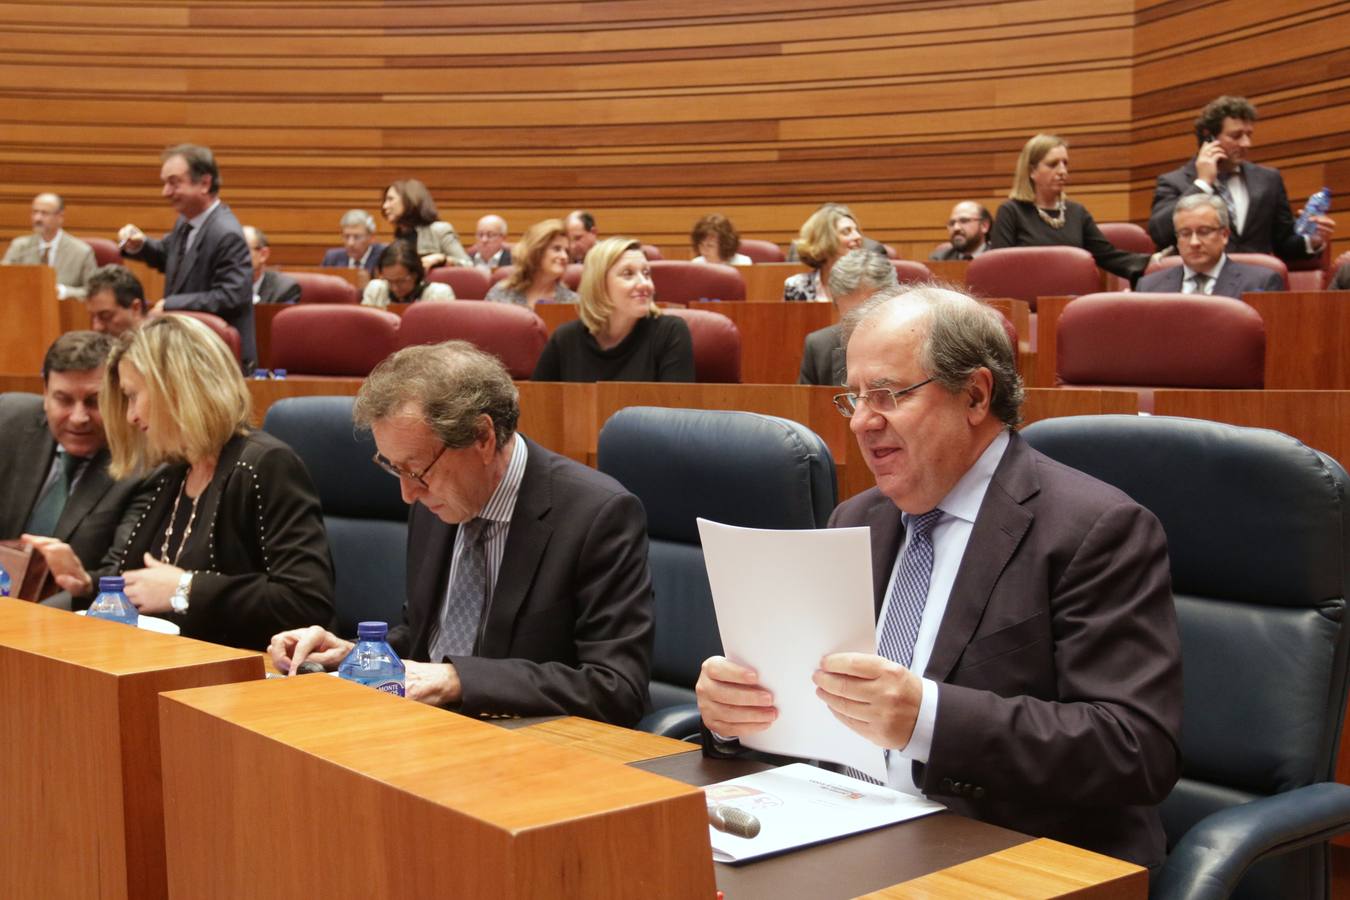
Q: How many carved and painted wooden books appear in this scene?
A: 0